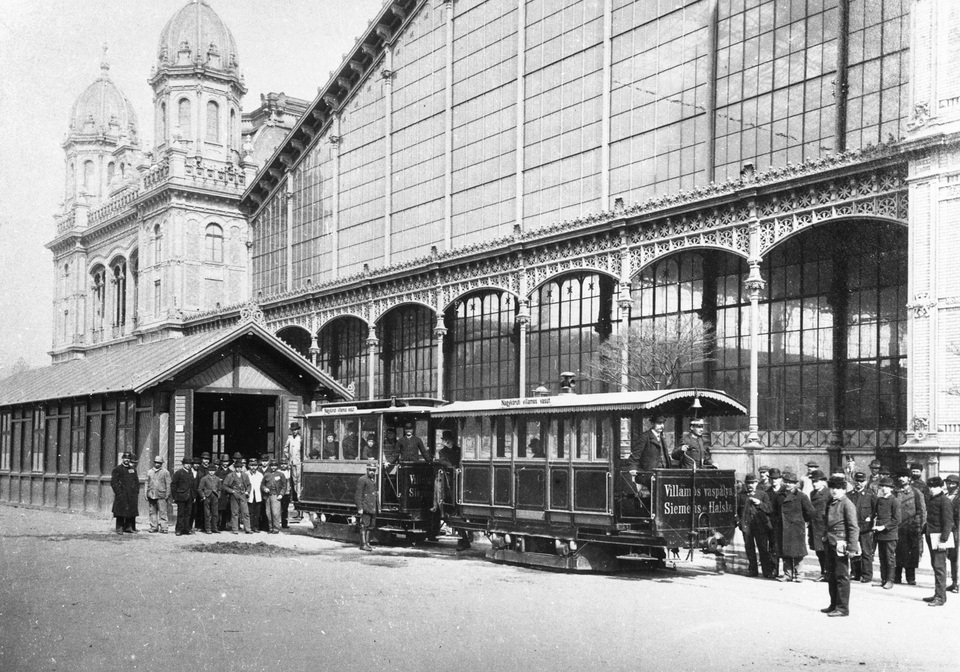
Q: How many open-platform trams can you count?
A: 2